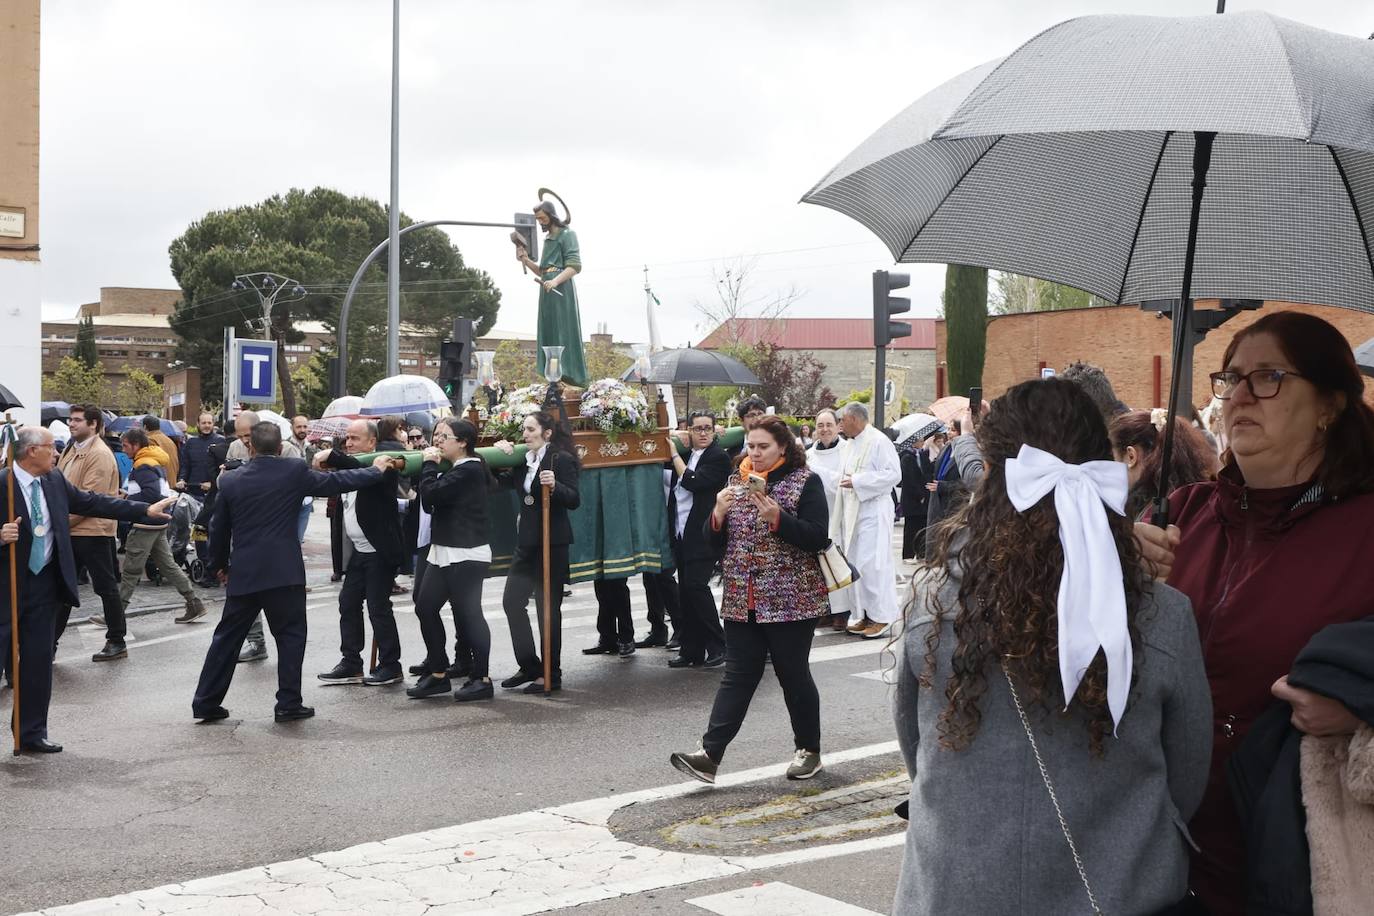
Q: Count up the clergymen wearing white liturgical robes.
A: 2